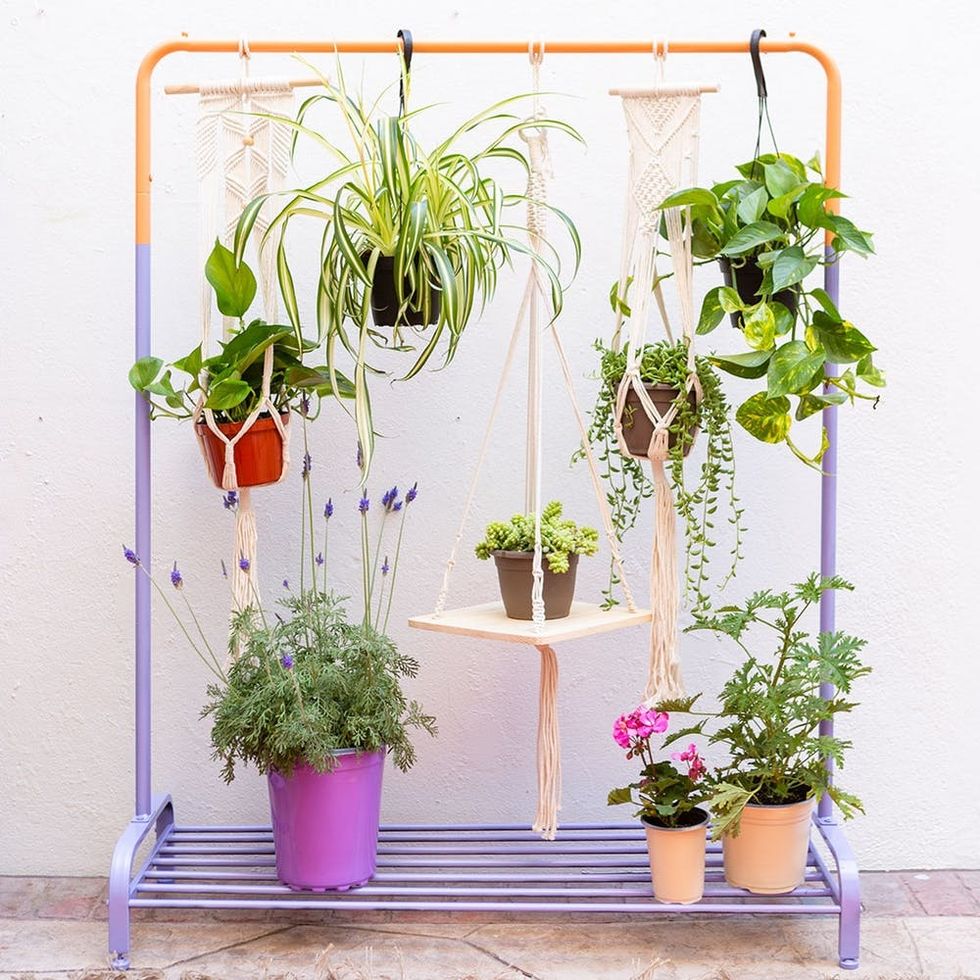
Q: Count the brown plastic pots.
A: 2